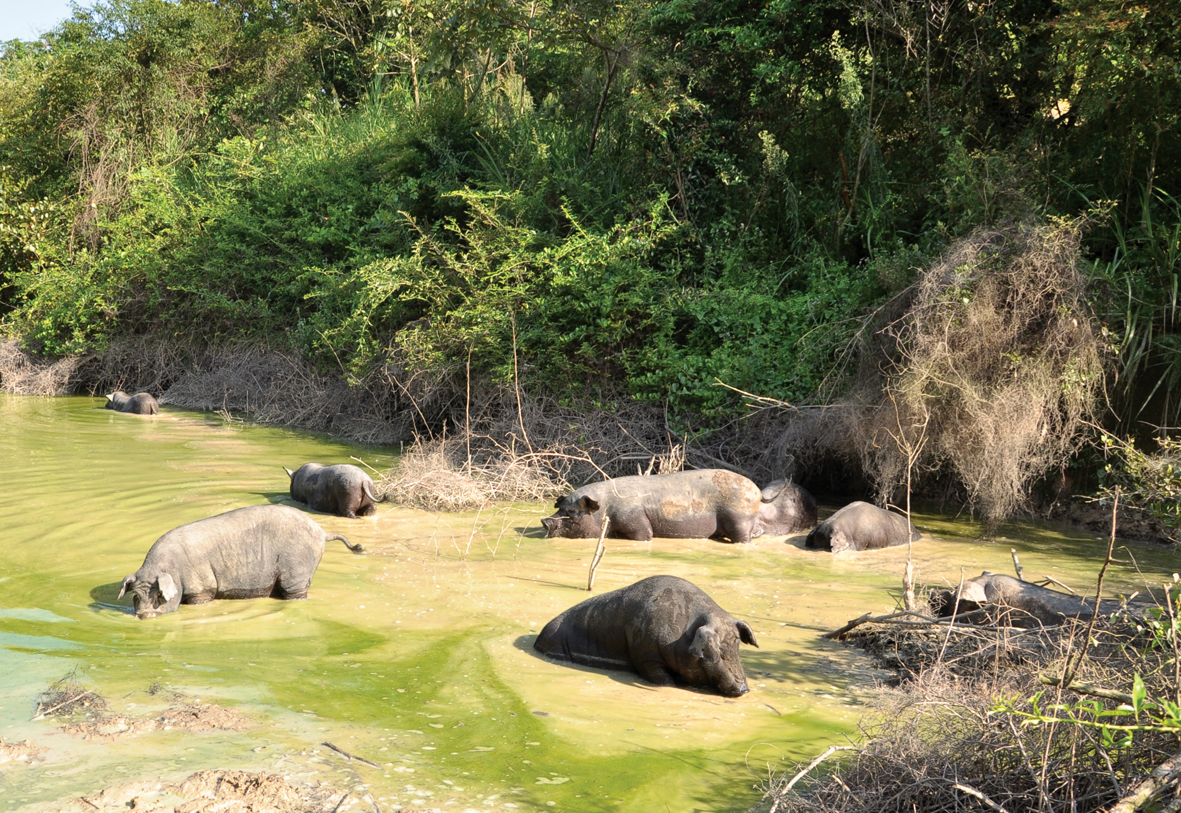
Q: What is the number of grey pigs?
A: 8